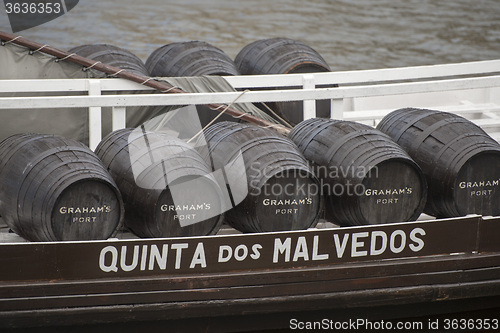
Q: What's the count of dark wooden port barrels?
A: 8